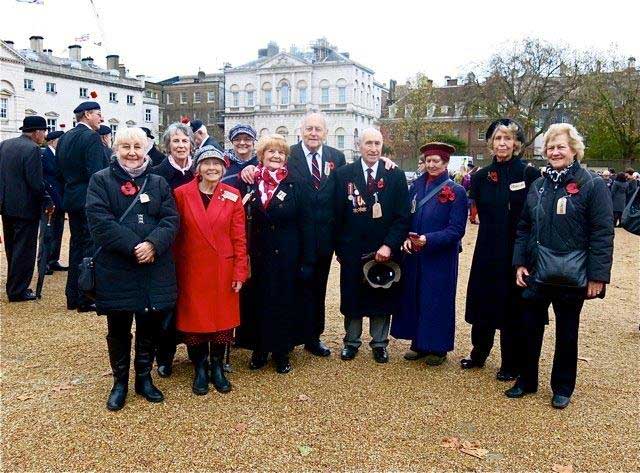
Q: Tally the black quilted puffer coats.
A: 2